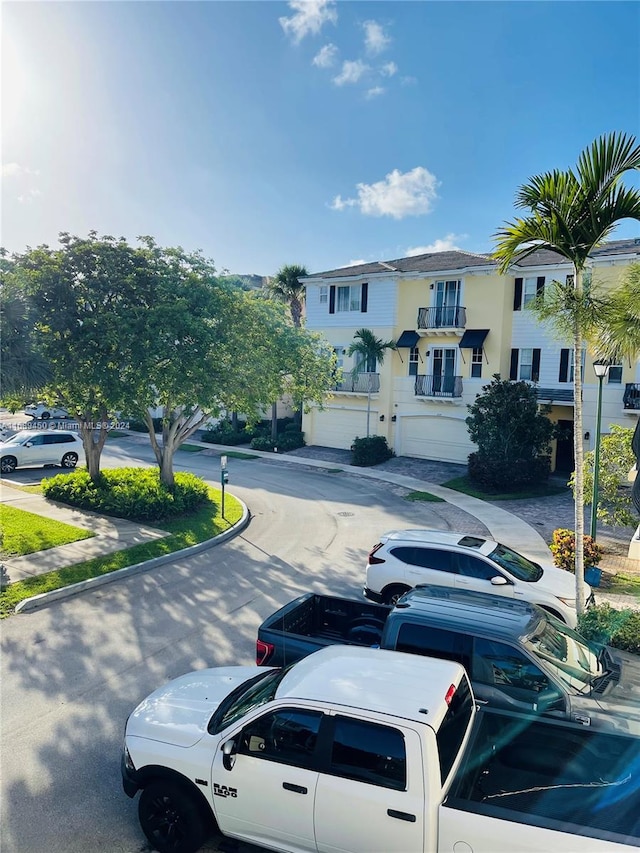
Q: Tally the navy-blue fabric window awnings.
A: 2